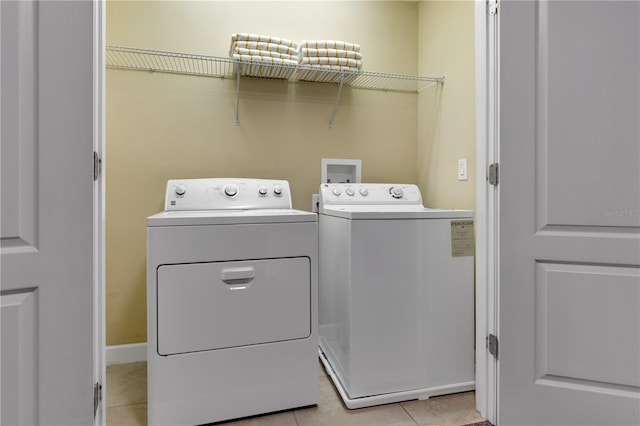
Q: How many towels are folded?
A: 8